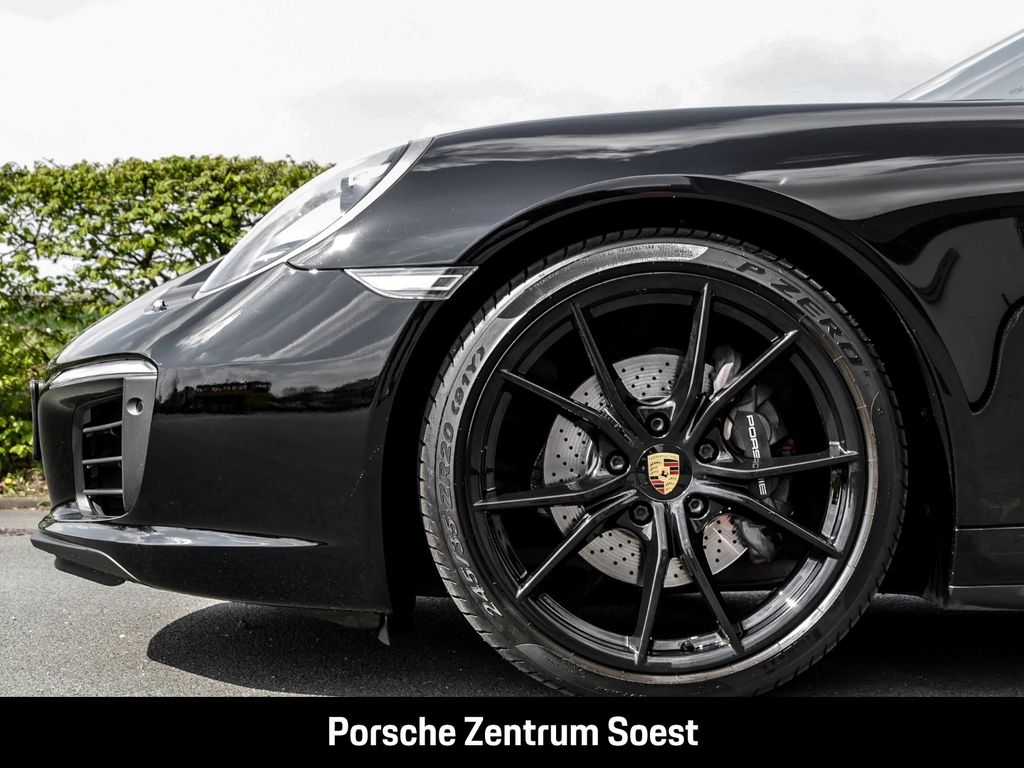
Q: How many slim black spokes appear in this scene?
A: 10